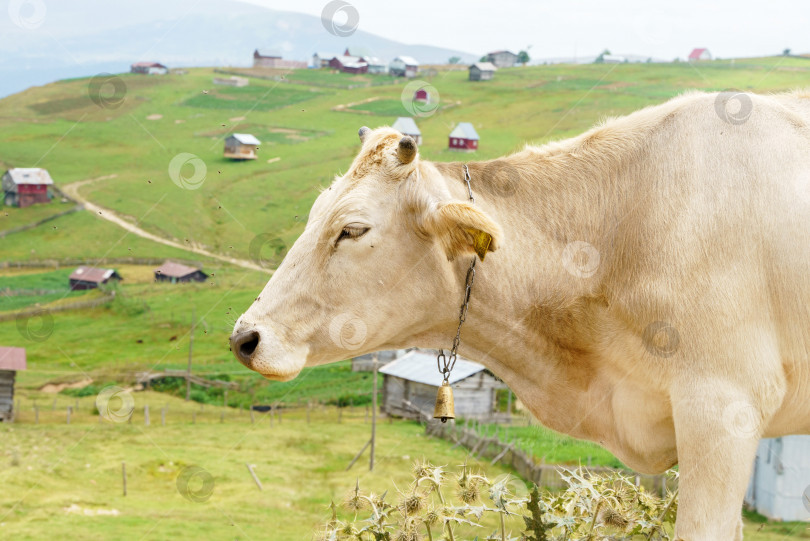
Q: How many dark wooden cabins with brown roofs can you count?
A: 2